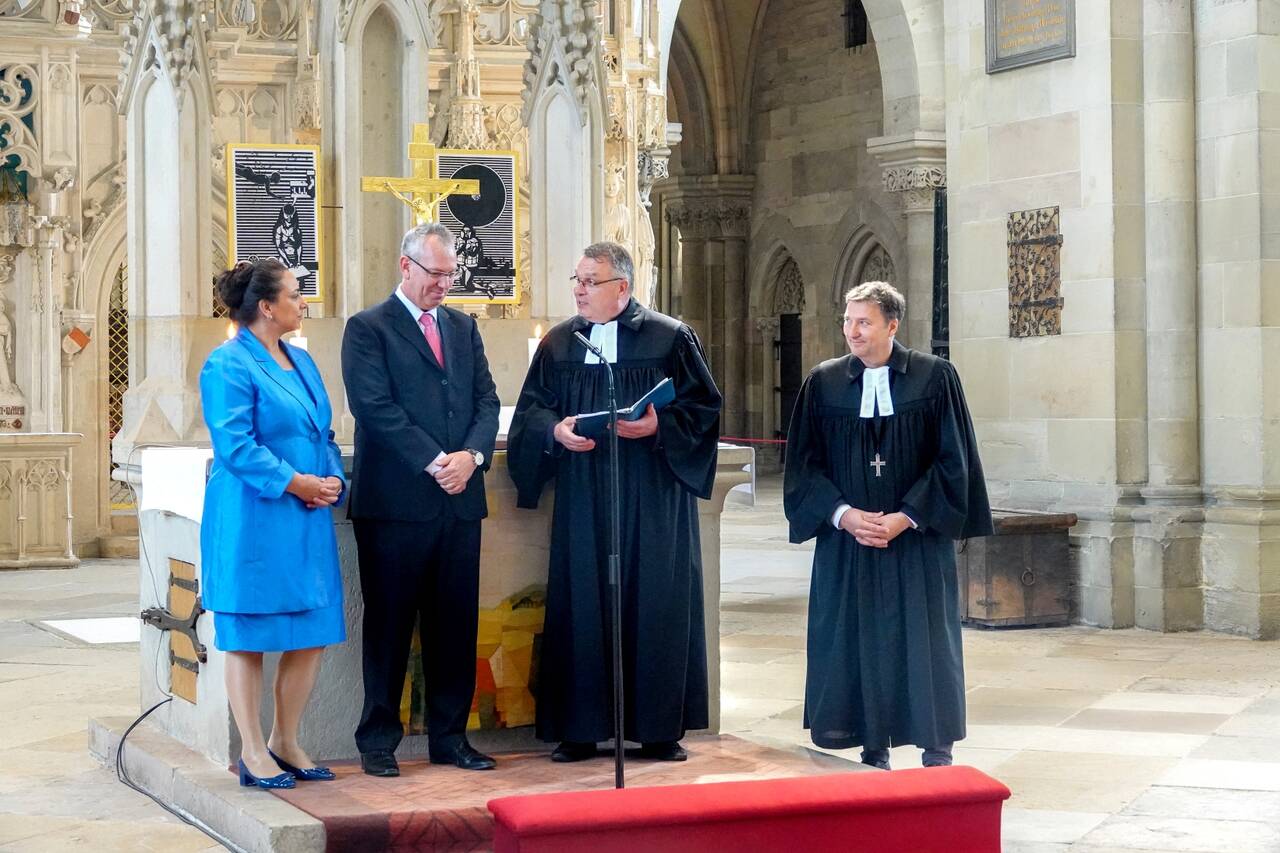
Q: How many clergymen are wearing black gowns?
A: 2